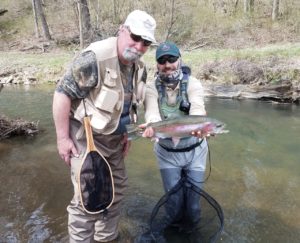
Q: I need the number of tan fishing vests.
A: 1